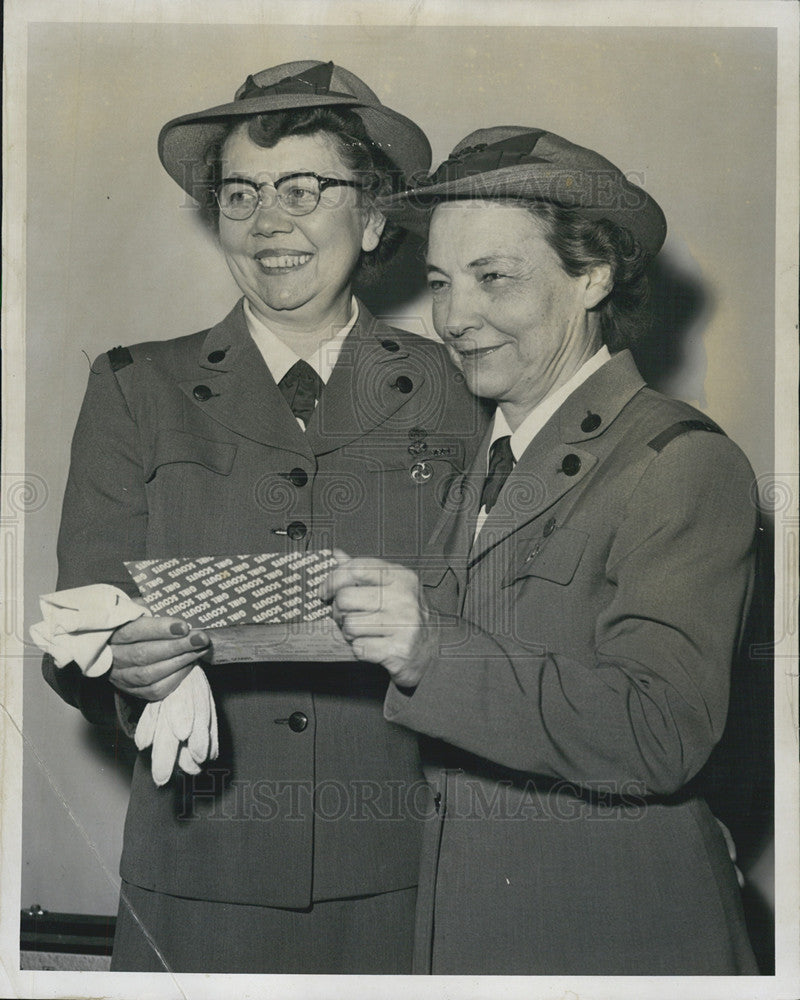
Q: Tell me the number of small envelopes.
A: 1